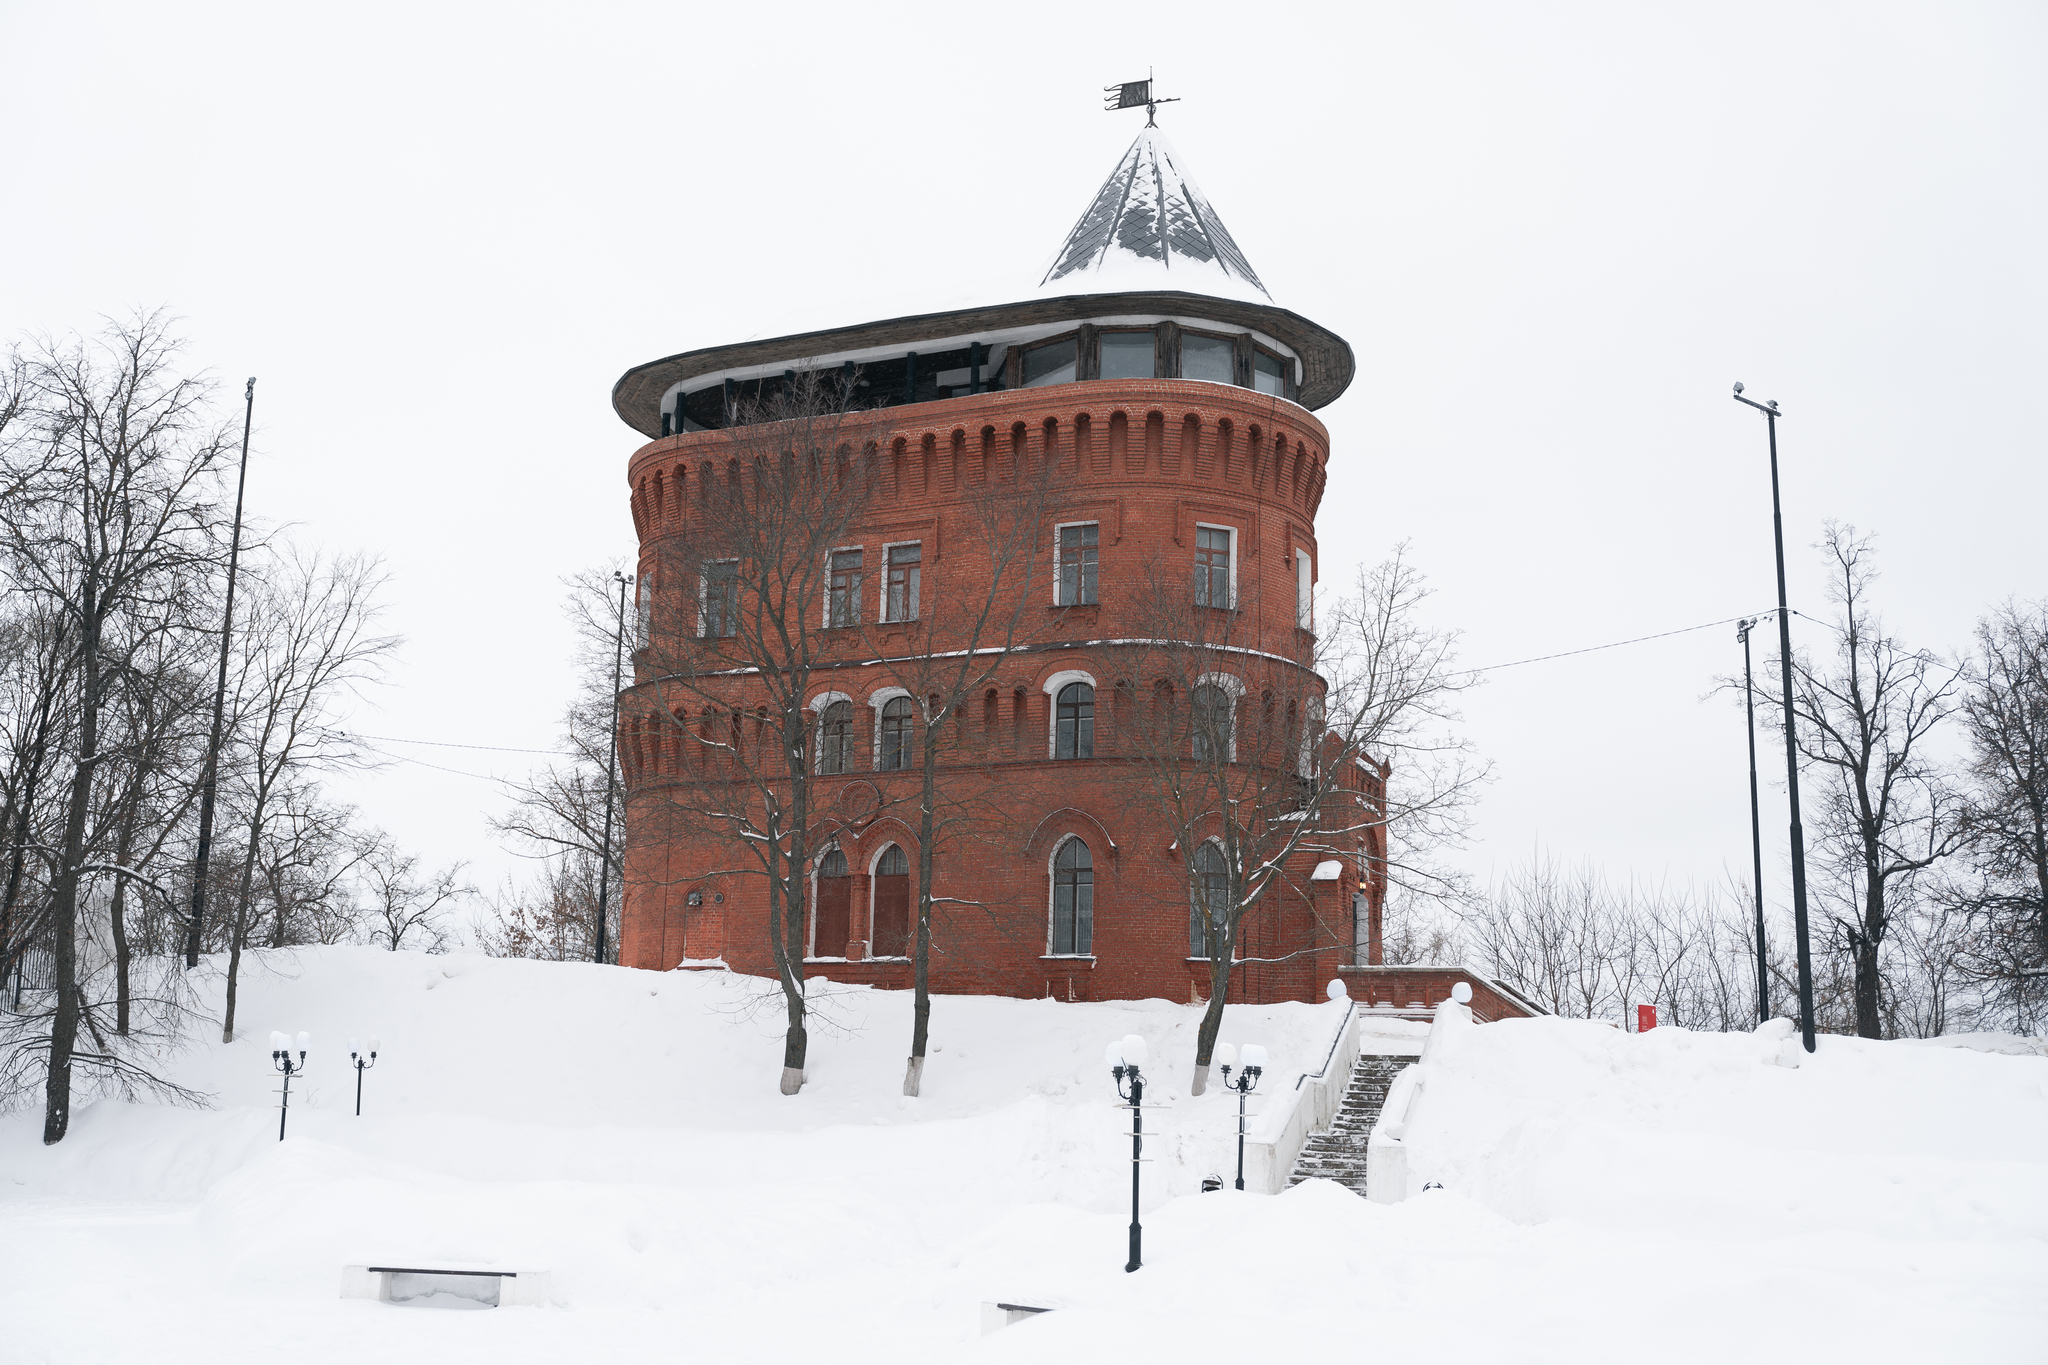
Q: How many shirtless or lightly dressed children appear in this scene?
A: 0